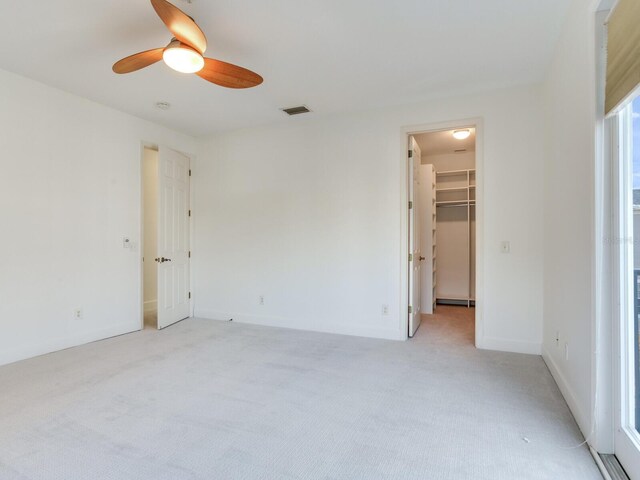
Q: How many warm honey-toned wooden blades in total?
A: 3